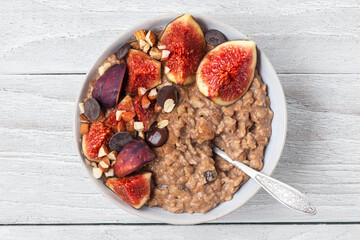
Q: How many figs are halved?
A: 2